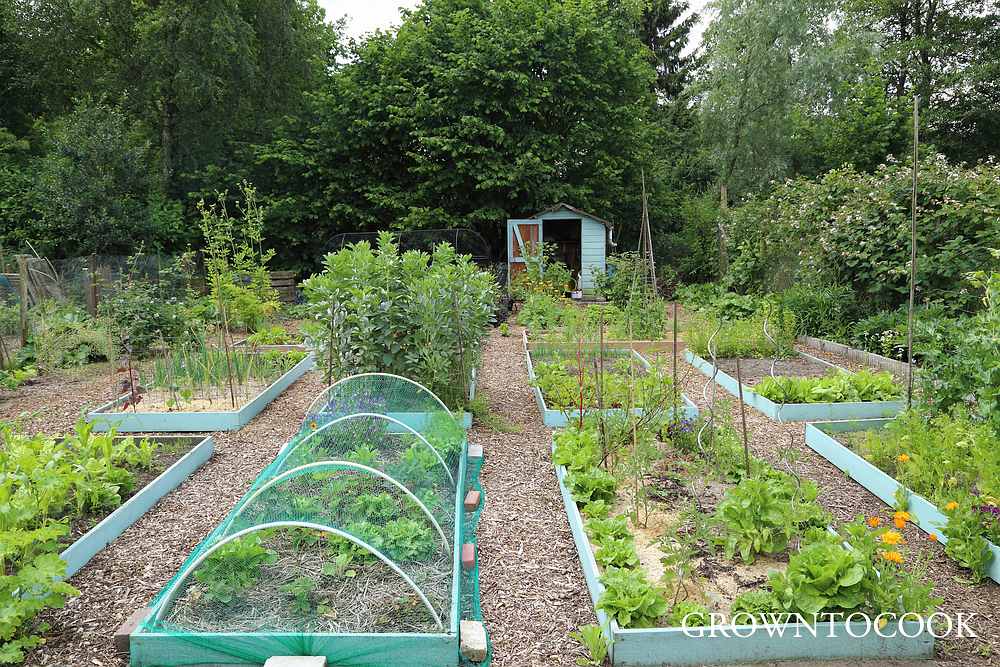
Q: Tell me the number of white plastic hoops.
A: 4